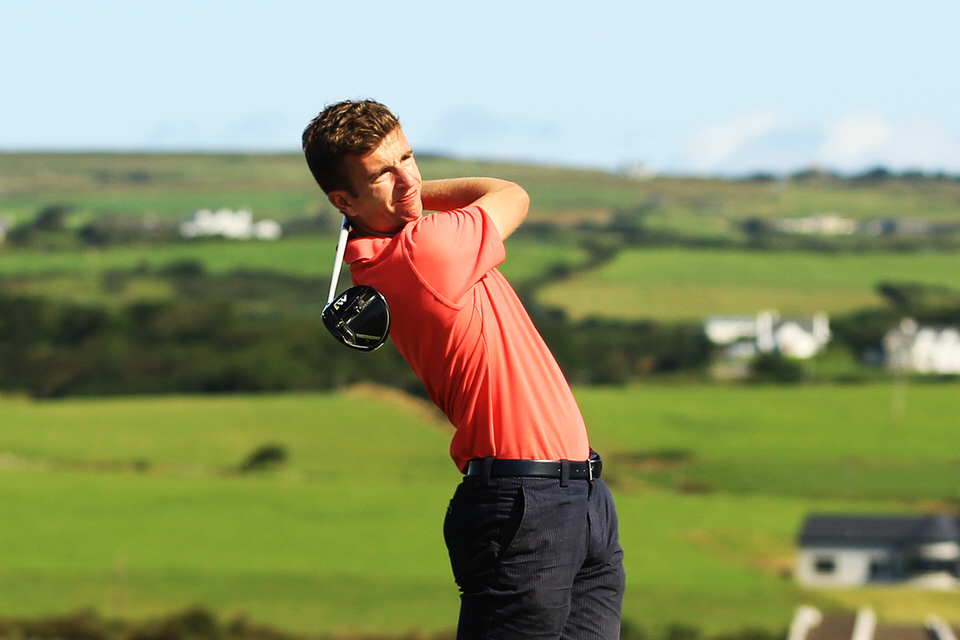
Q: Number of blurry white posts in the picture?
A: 3